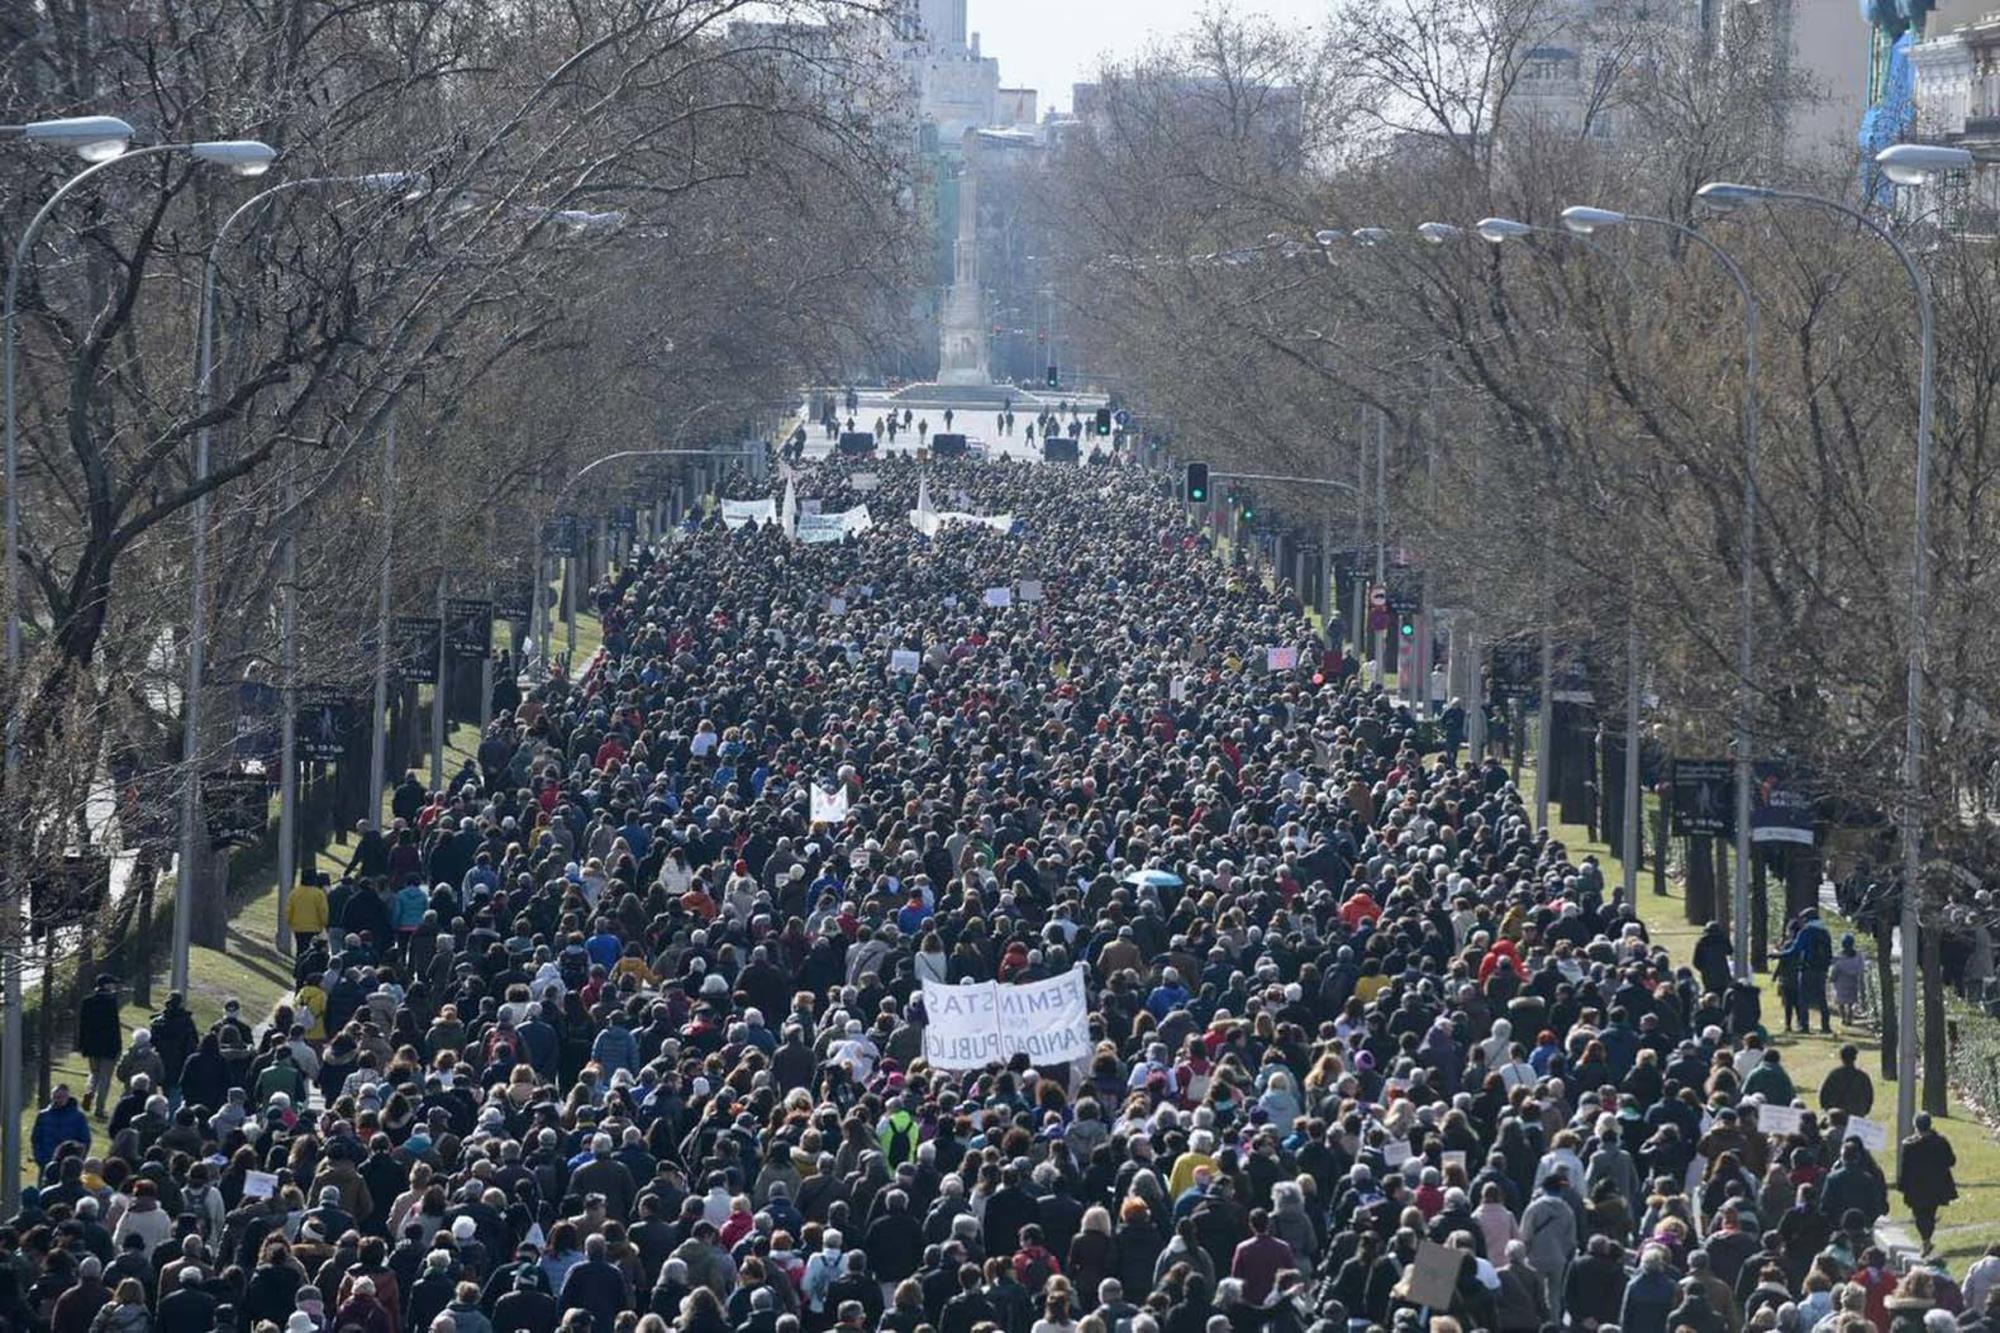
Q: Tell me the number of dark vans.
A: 3